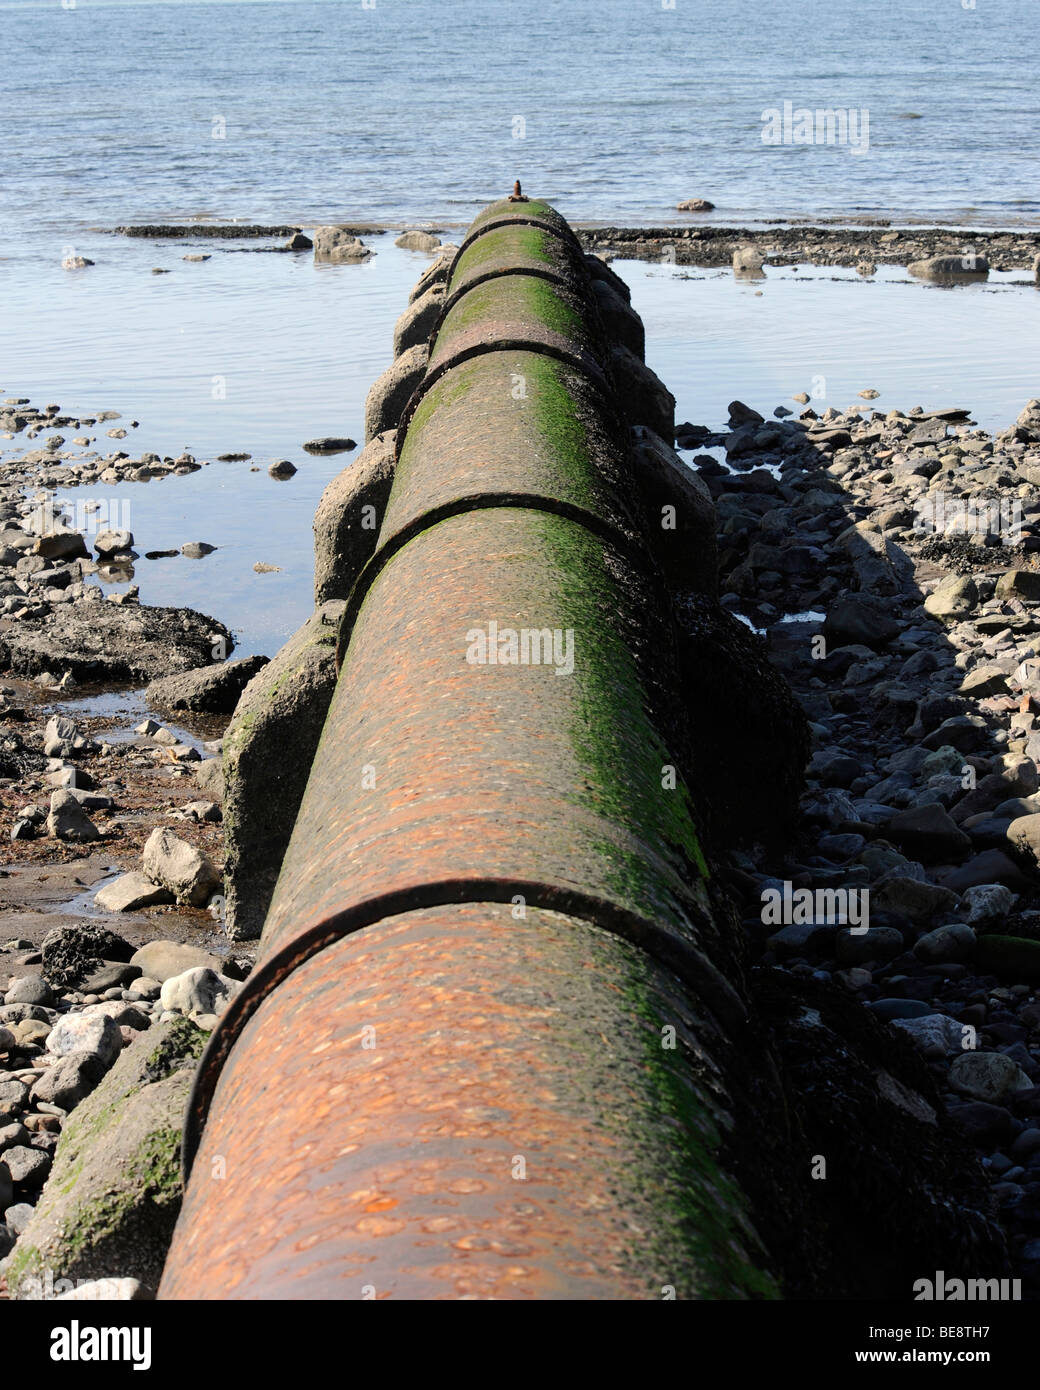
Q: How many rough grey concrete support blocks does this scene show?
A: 12